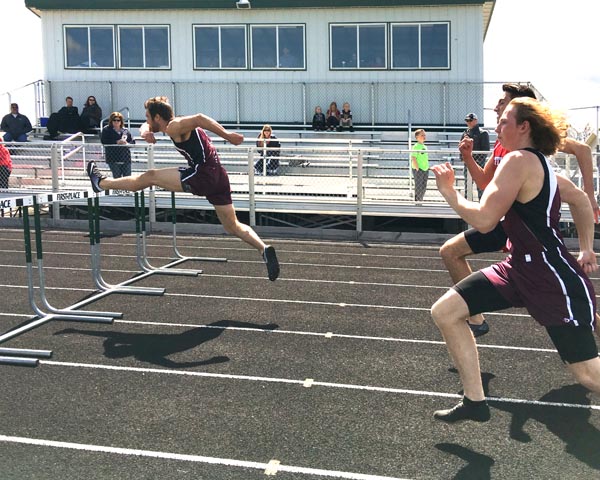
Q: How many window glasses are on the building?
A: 12